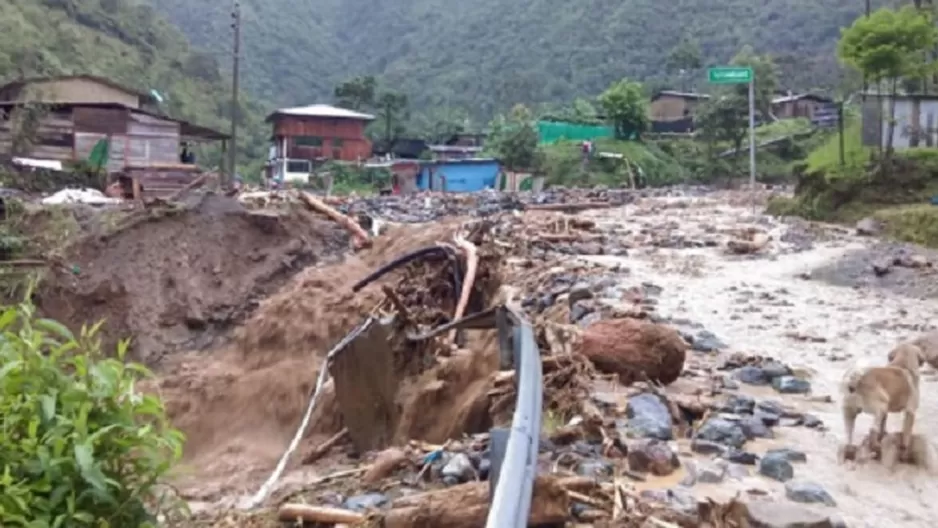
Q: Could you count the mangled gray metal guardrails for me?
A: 1